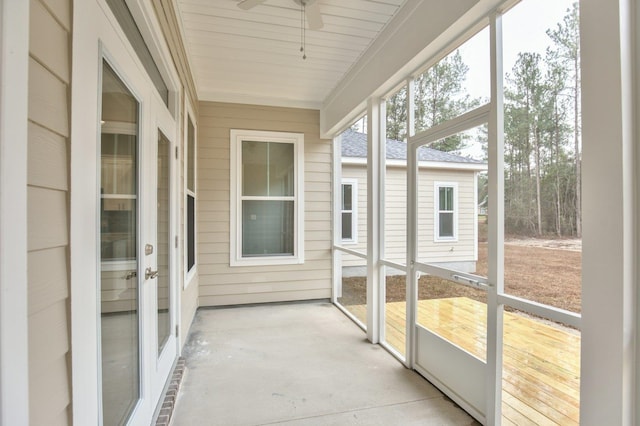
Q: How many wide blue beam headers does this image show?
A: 0